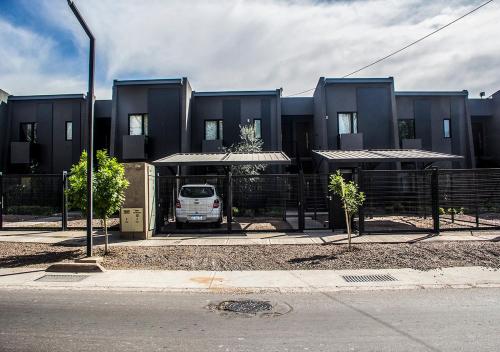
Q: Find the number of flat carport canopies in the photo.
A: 2